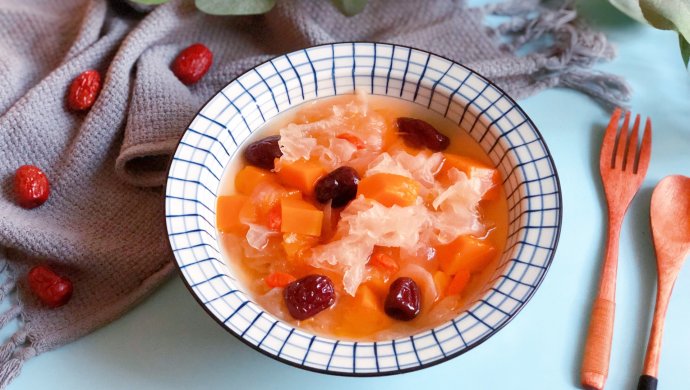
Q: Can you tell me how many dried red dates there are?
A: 9